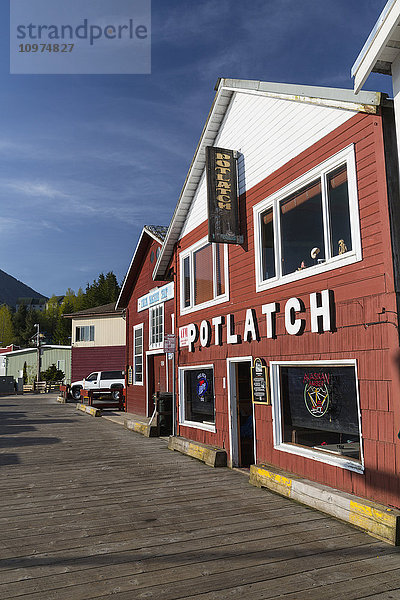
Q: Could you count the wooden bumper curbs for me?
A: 5